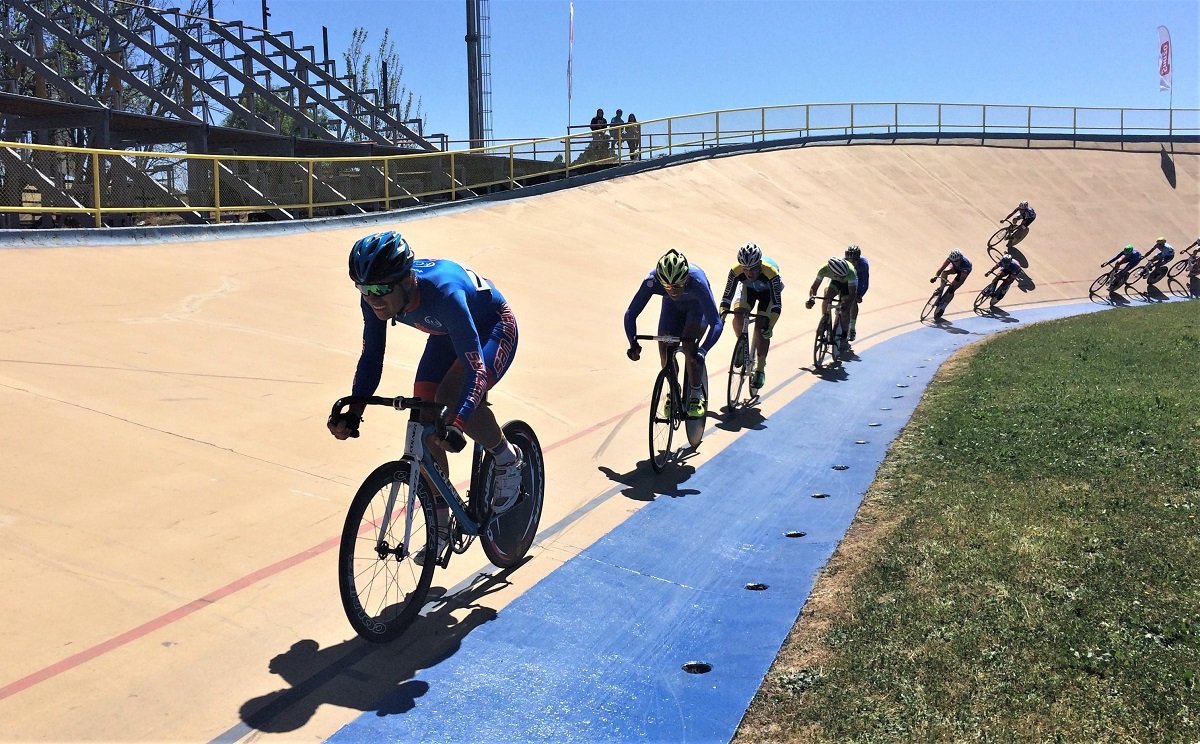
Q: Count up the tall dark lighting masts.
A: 1